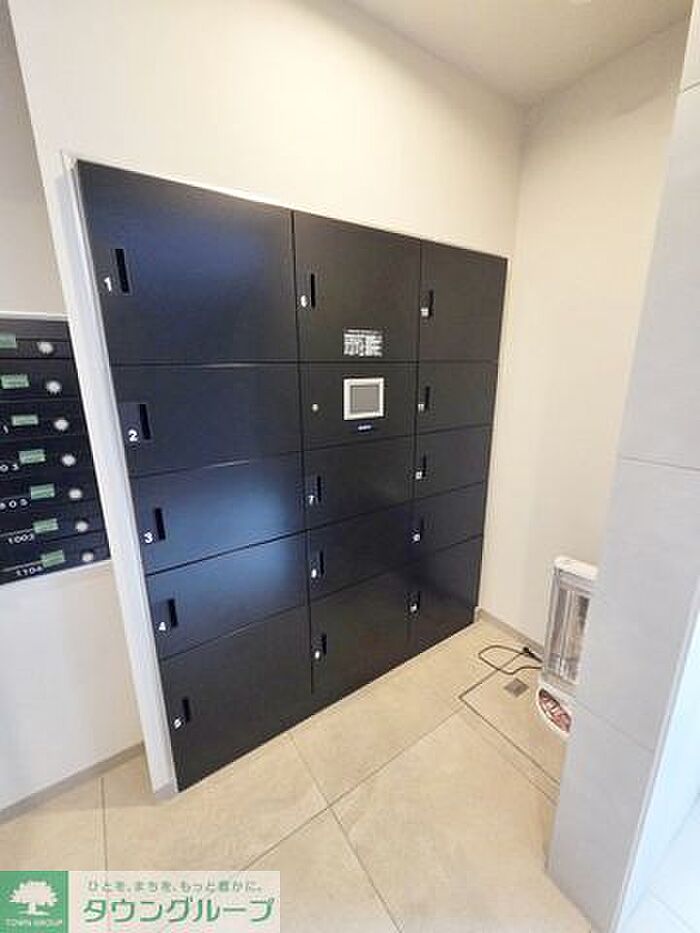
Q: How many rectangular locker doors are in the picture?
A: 14